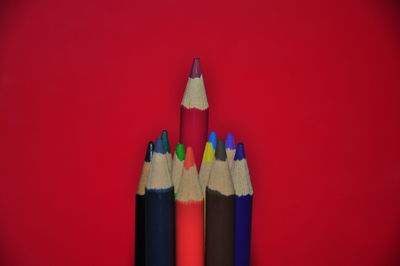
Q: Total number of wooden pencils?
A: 11